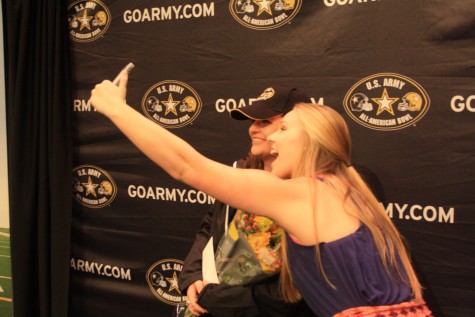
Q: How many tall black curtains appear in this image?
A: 1